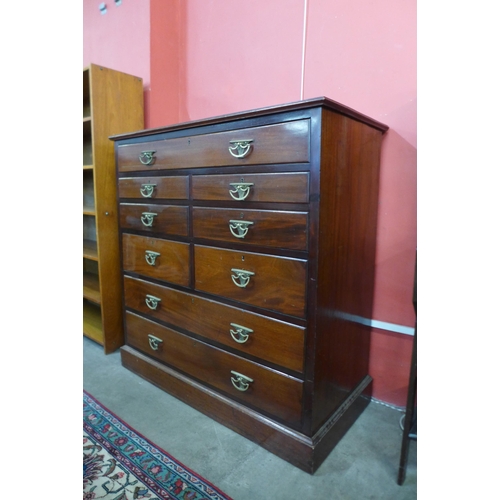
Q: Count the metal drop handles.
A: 12